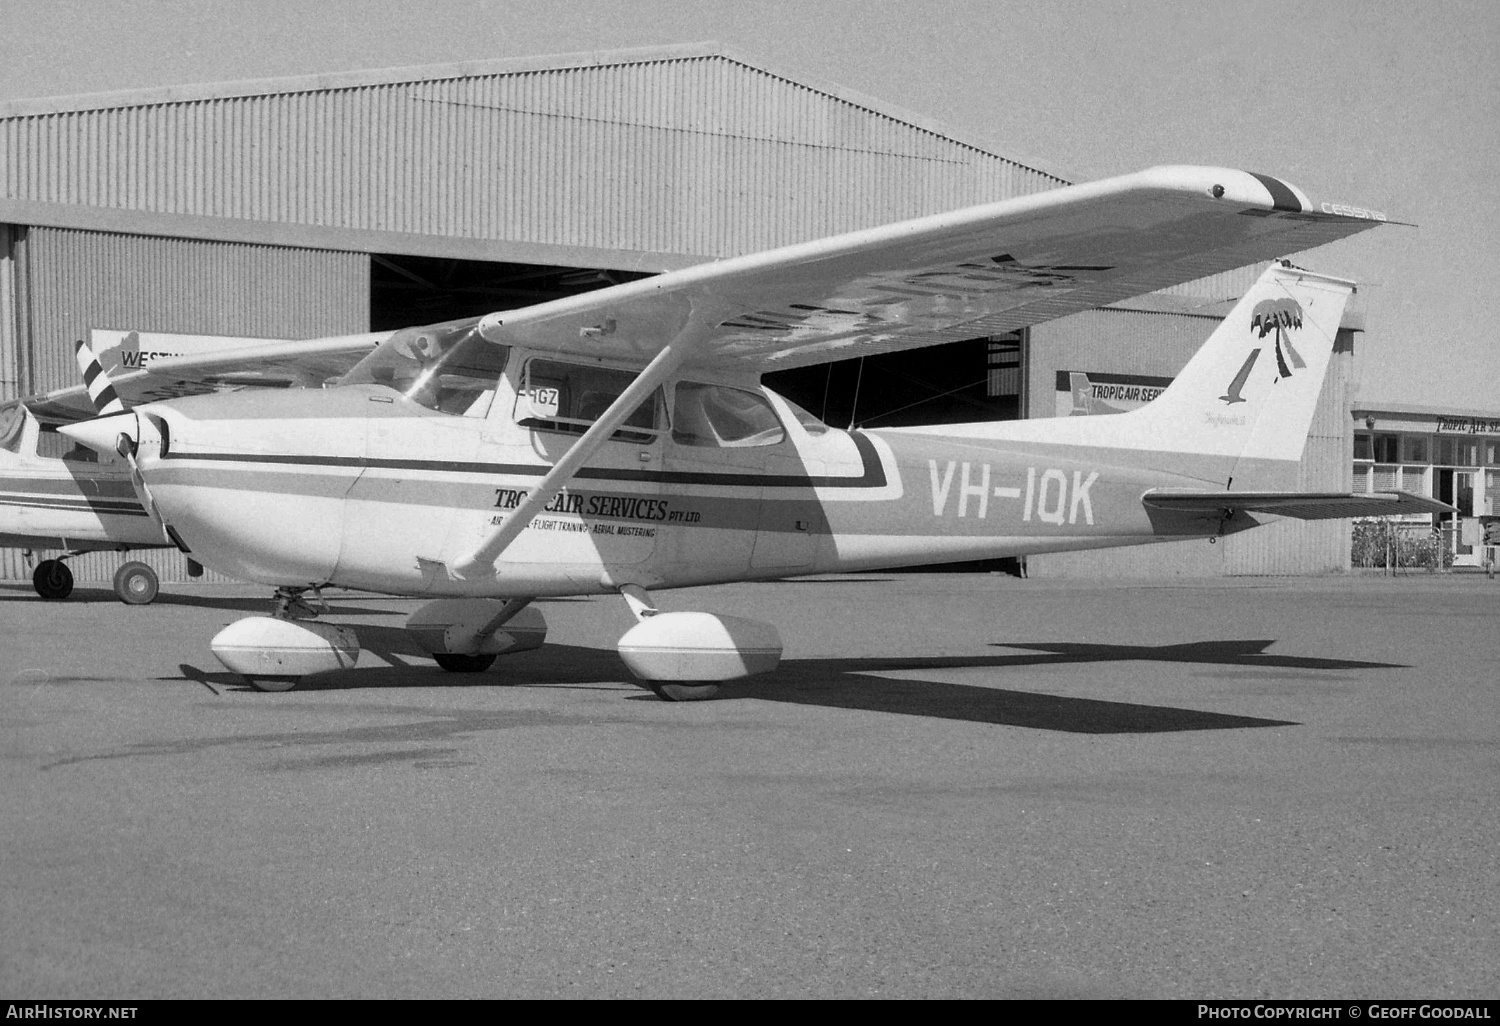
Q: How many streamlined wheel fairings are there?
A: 3